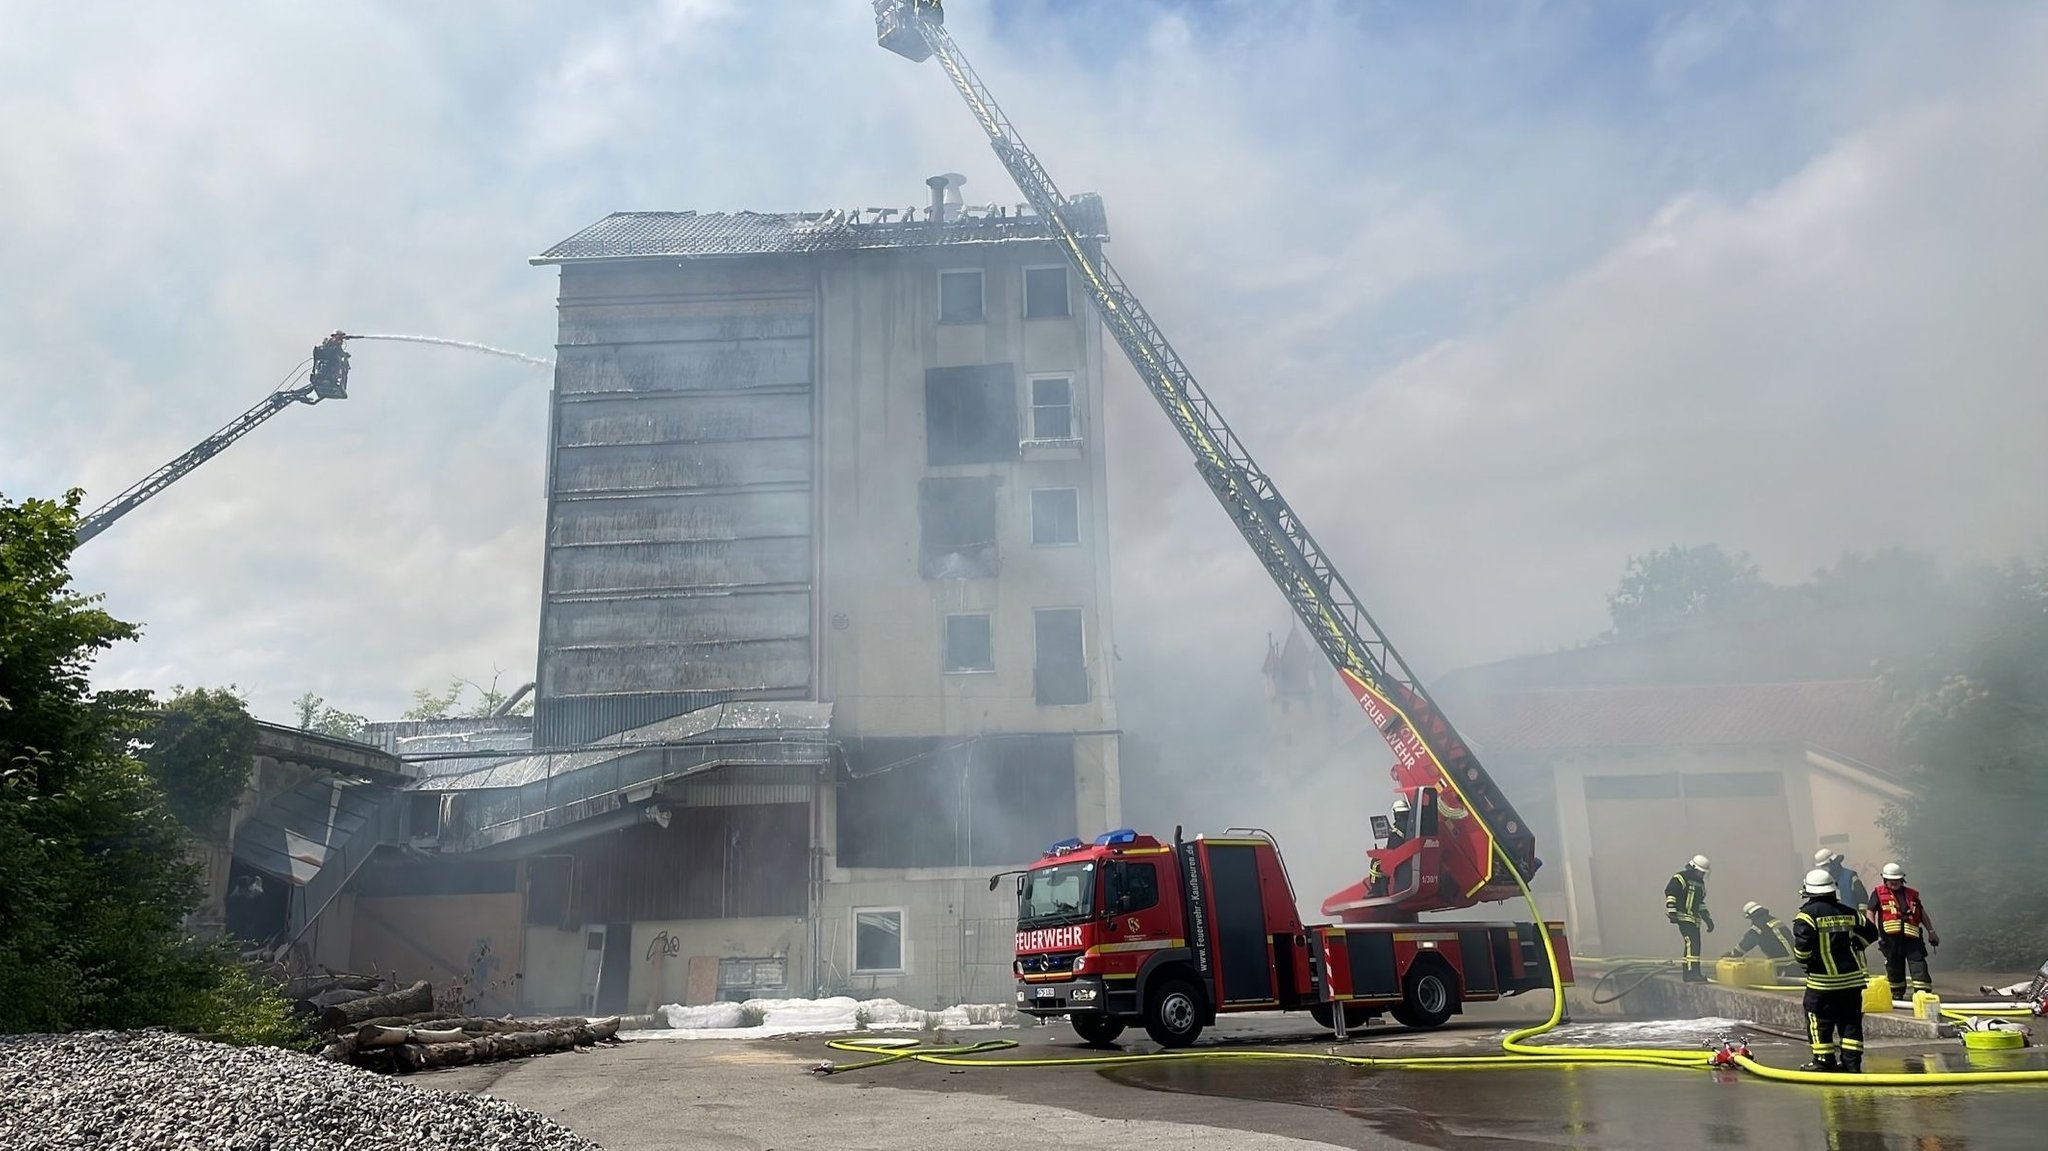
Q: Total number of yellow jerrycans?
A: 4